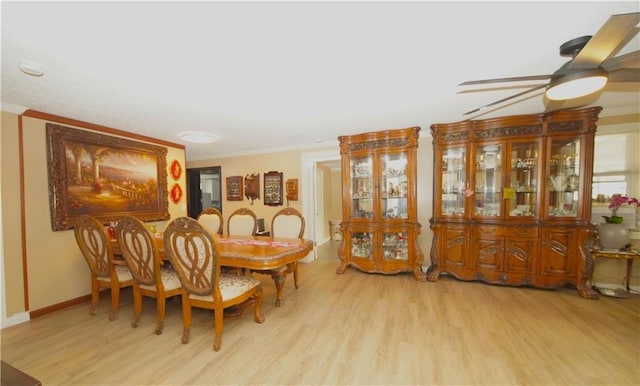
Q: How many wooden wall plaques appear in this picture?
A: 4